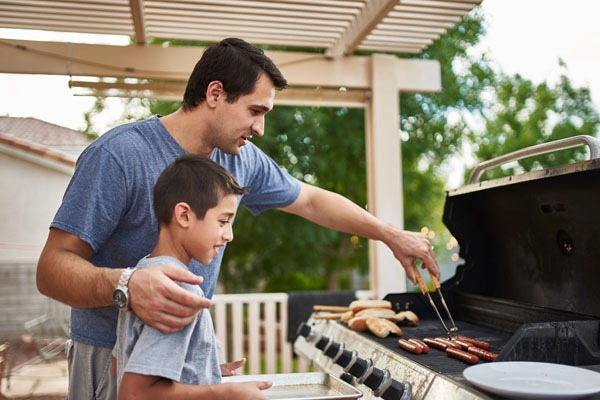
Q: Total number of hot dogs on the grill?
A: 8